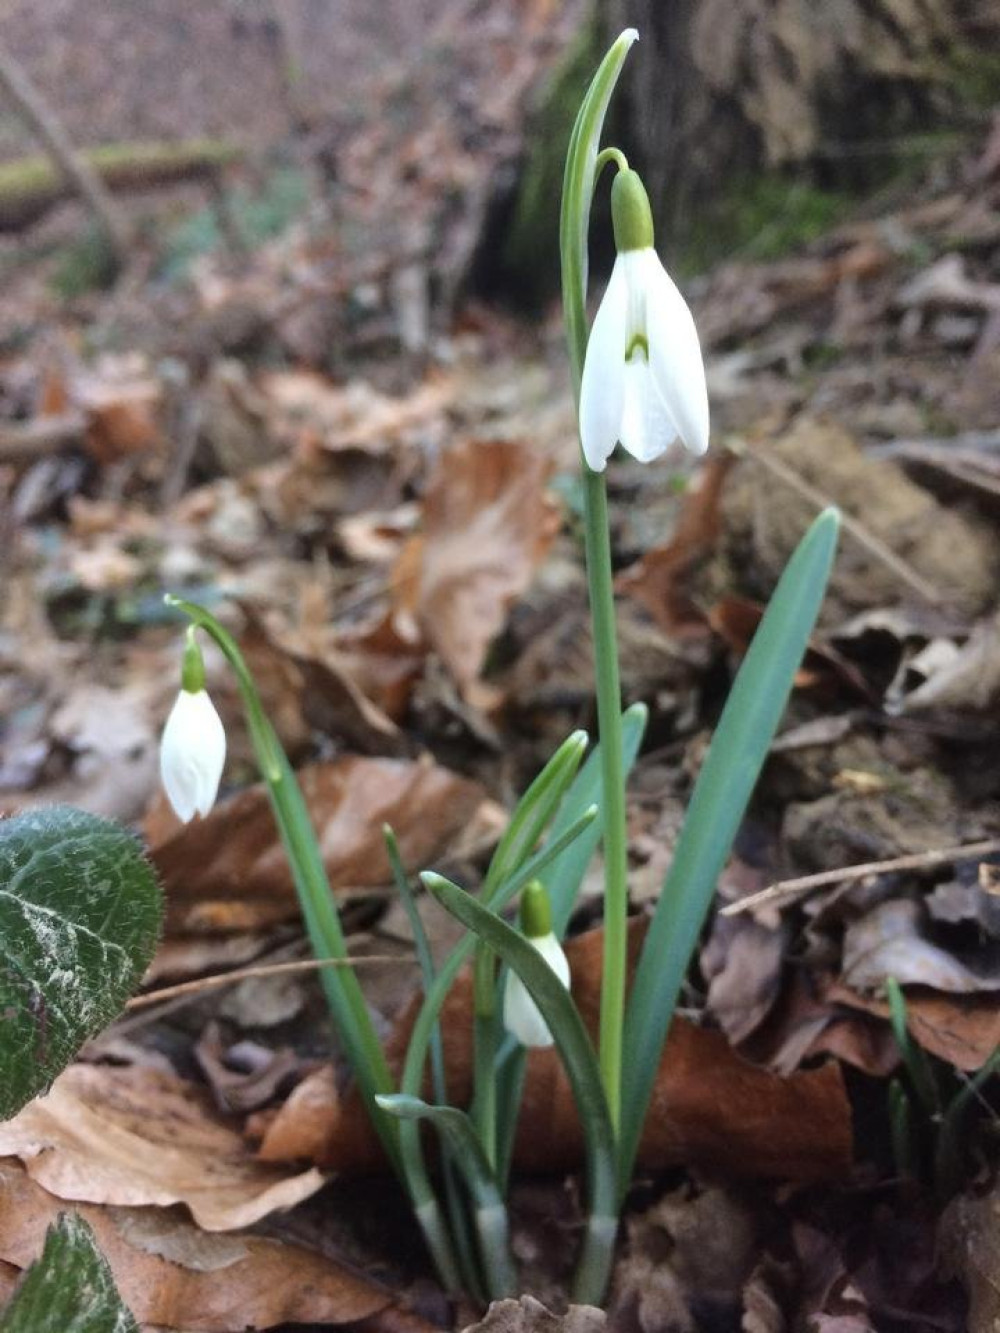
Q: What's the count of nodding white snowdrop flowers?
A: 3